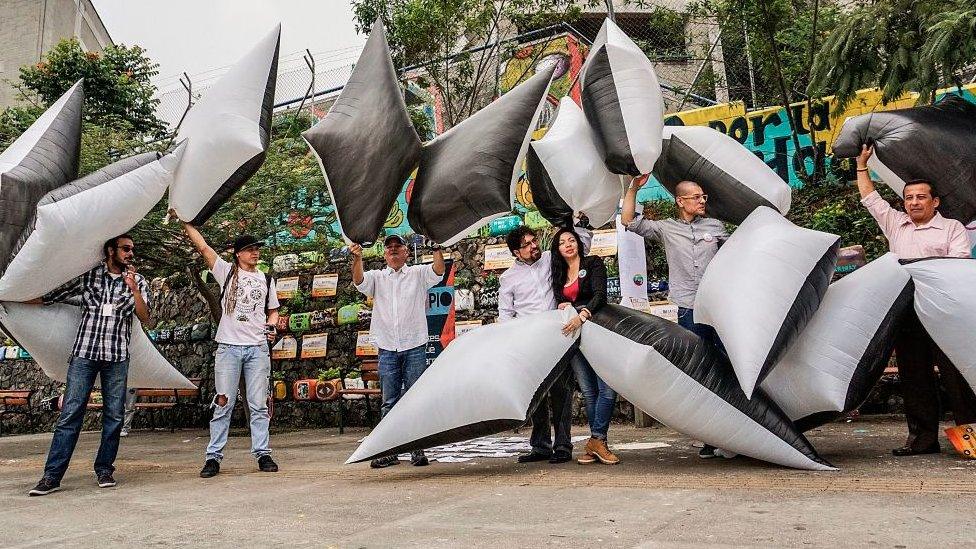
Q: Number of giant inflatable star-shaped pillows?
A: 15